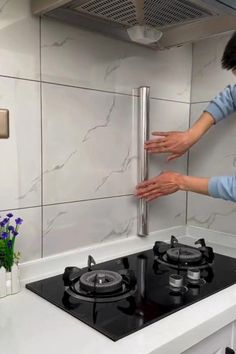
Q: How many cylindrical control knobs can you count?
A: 2